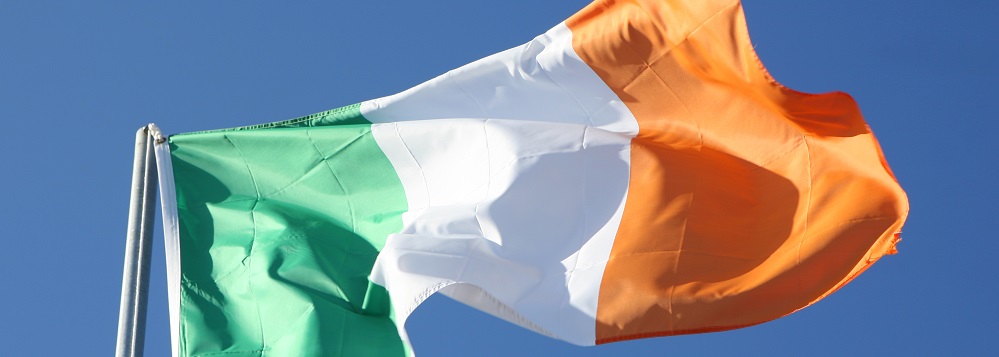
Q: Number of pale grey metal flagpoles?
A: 1